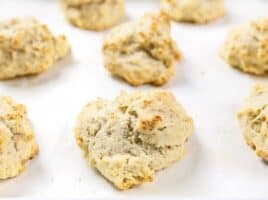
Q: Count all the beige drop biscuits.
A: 8